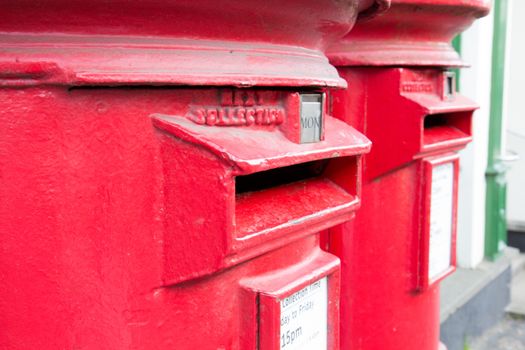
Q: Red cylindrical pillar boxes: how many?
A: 2